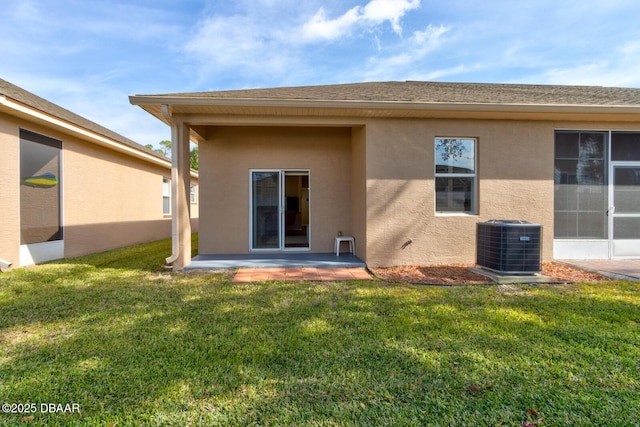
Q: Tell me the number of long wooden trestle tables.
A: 0